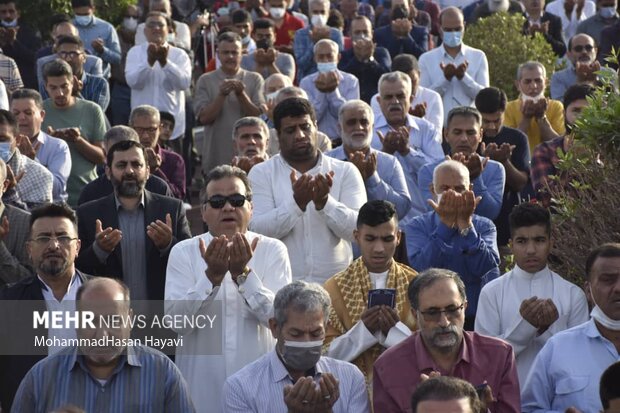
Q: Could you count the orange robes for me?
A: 1